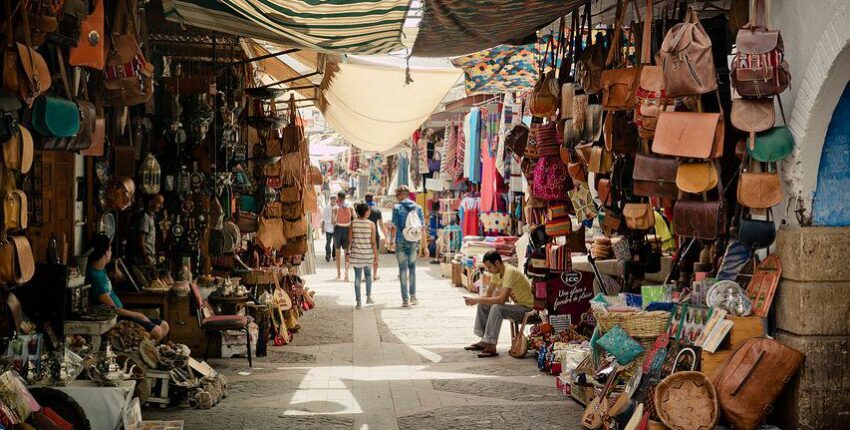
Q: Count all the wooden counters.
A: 1